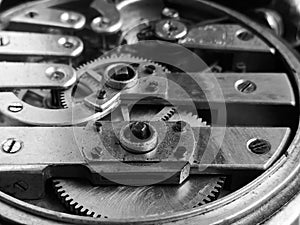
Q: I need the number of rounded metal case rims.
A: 1